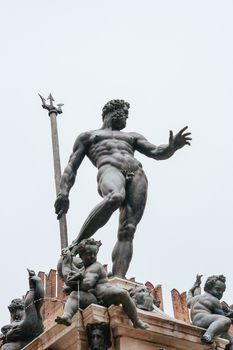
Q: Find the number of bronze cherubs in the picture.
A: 3